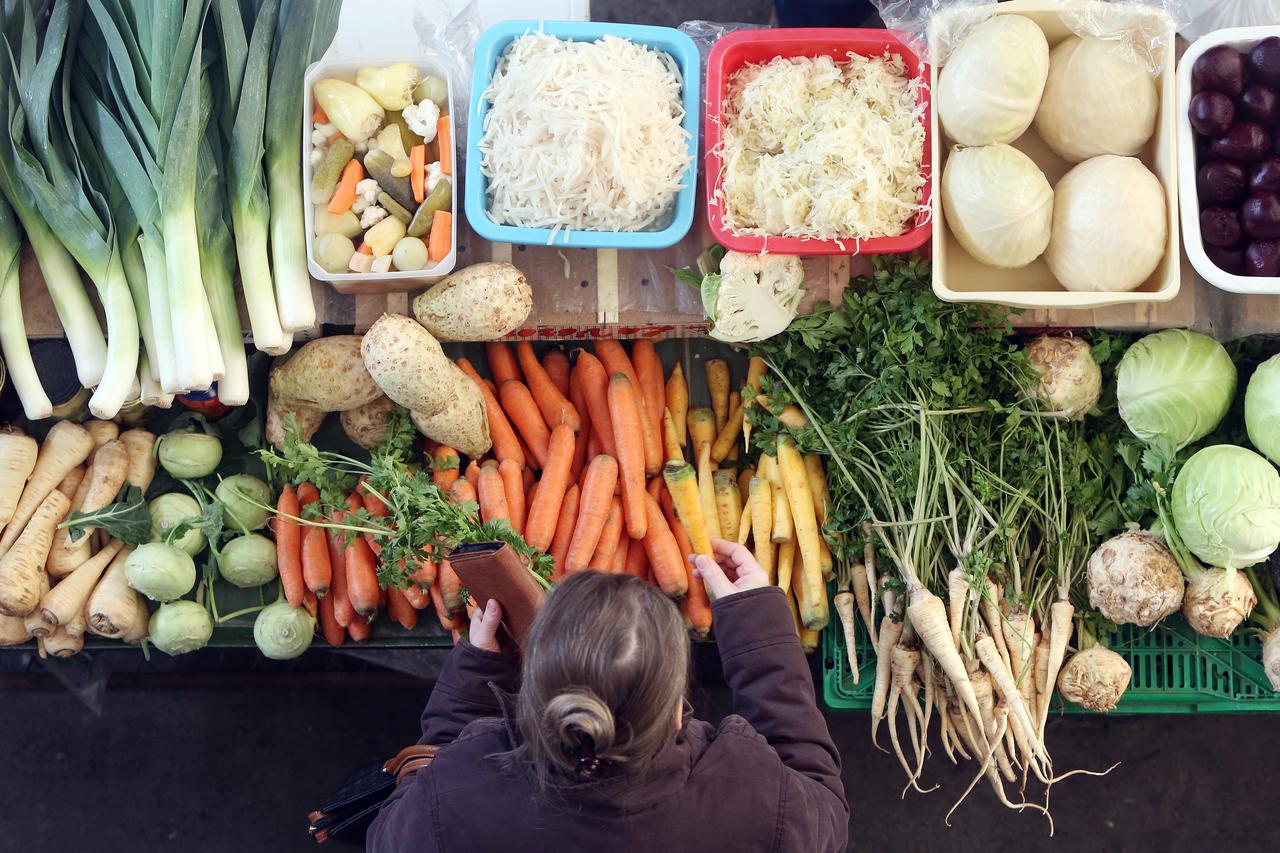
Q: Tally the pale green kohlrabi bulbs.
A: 7